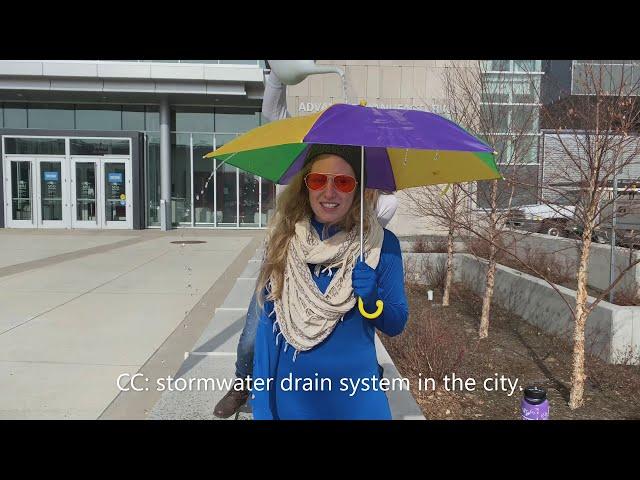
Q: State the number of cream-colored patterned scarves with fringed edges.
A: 1